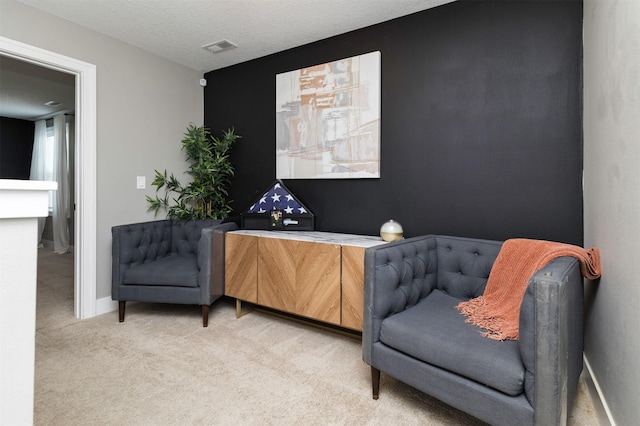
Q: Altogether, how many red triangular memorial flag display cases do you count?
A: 0